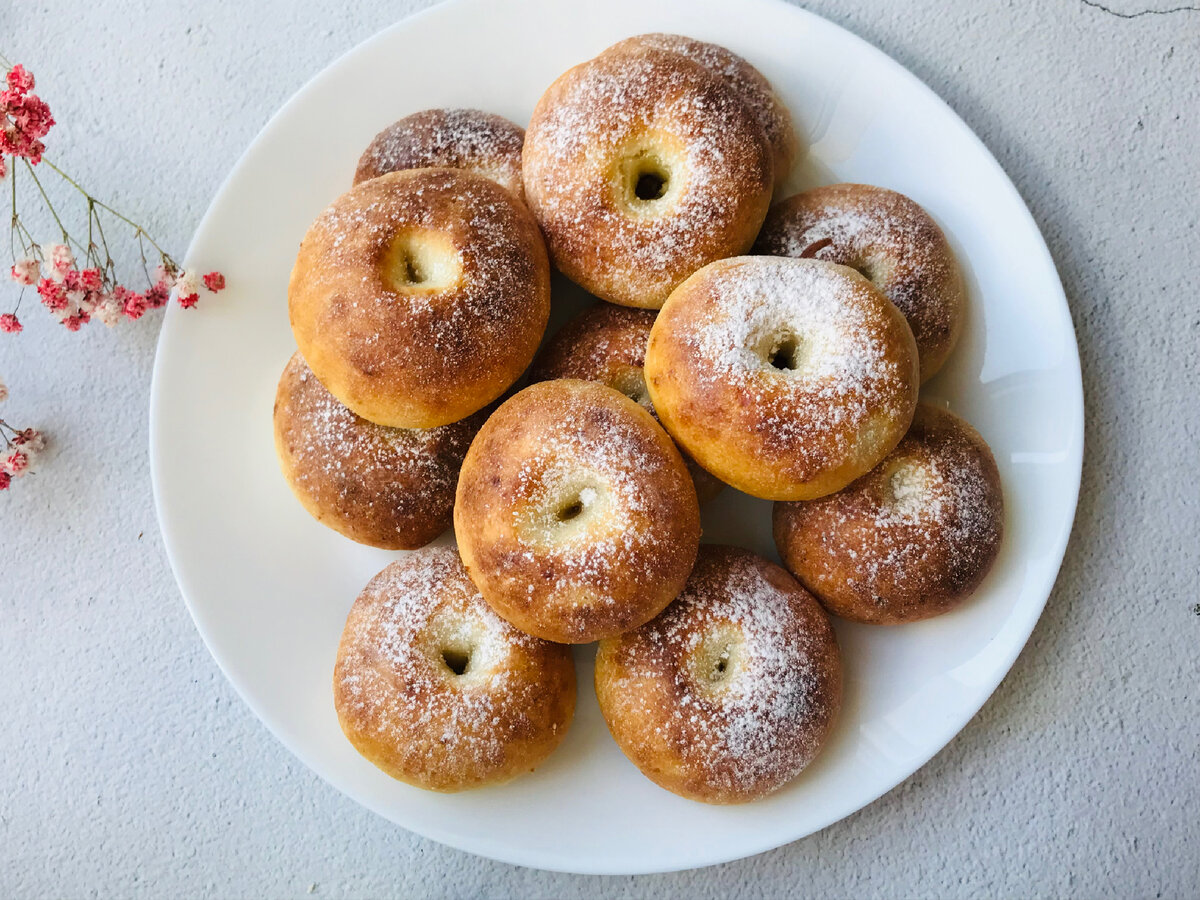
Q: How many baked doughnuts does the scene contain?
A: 12